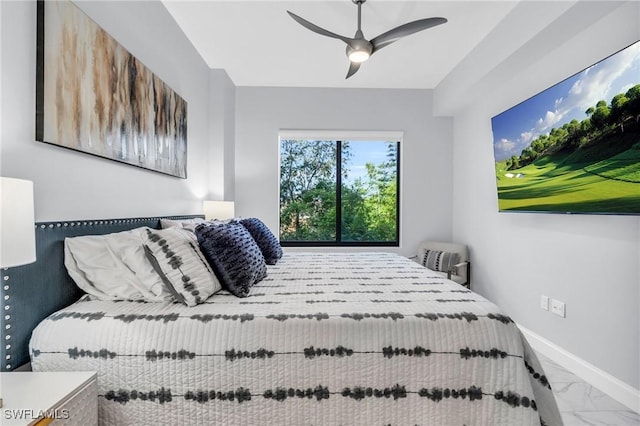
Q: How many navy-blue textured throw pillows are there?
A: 2